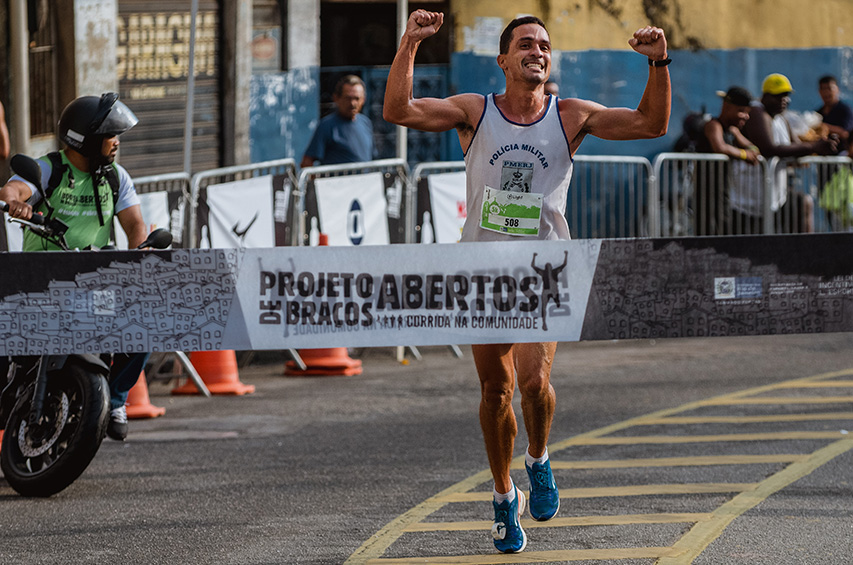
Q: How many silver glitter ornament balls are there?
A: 0